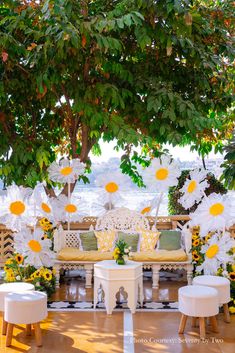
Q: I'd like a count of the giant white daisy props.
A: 11